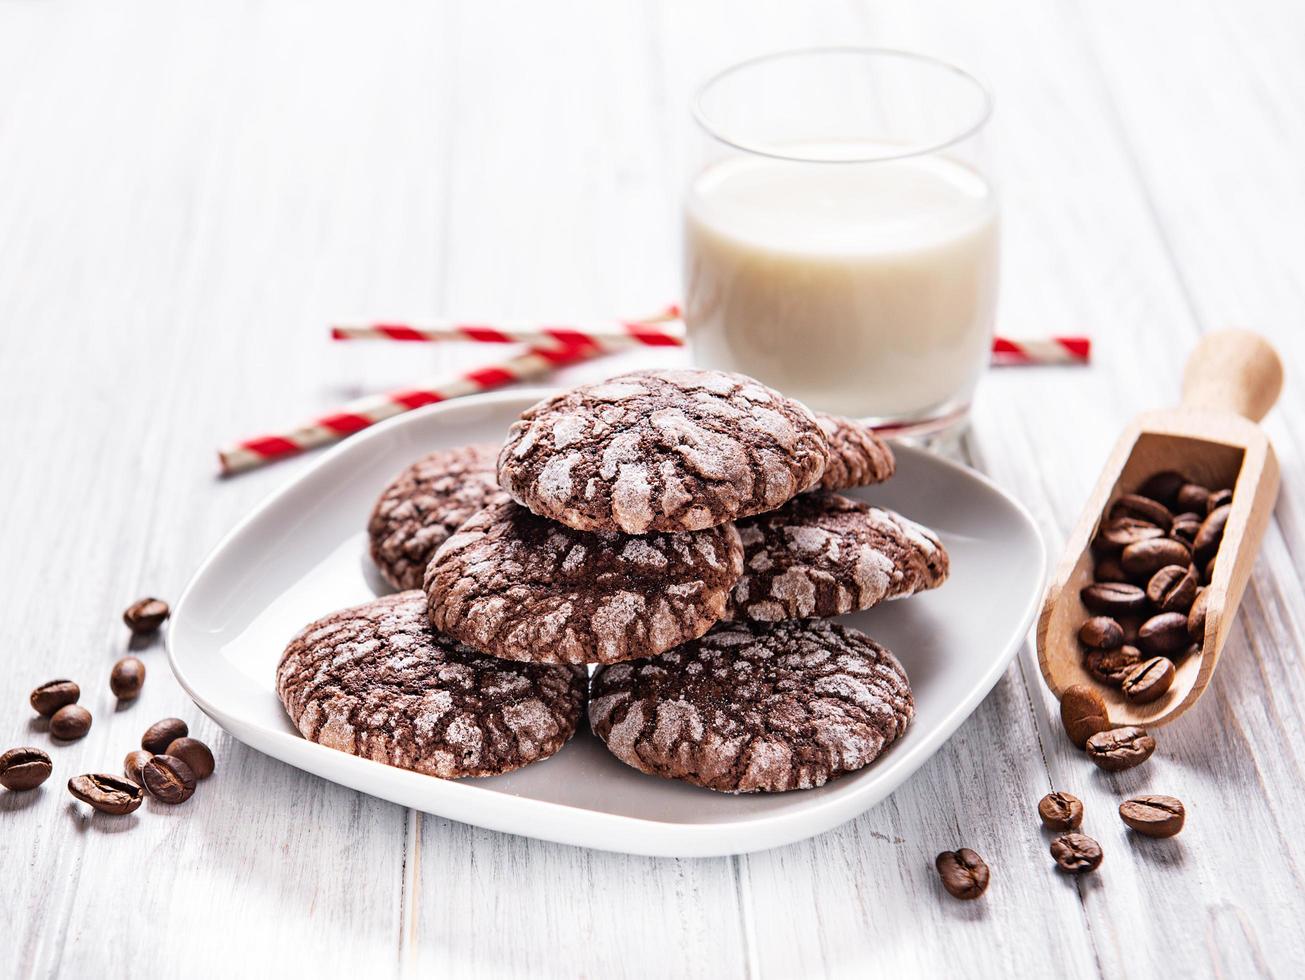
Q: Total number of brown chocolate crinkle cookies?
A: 7